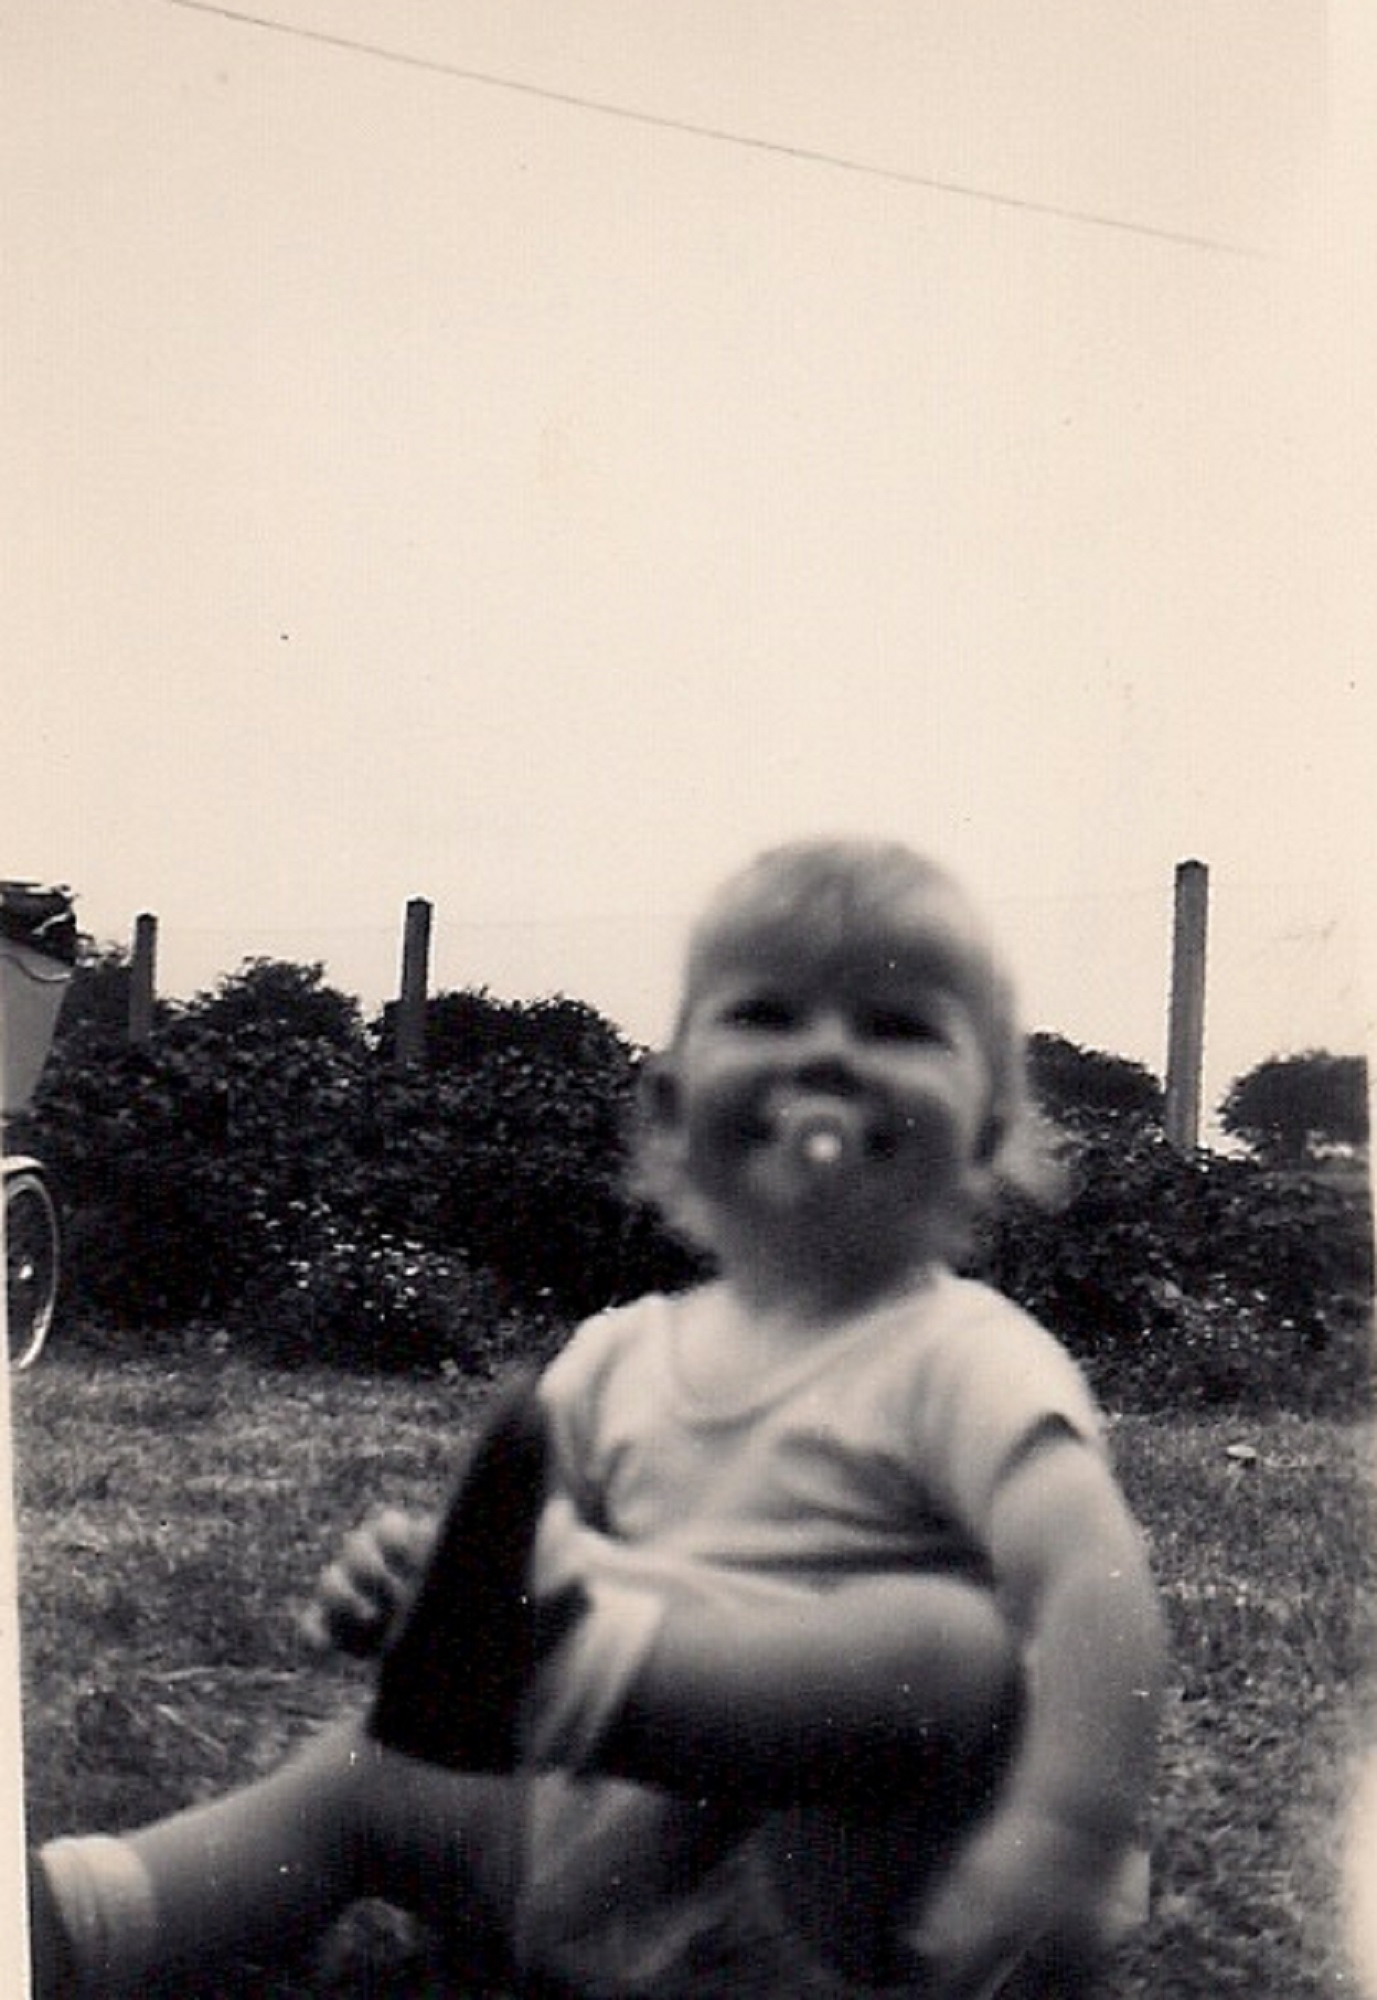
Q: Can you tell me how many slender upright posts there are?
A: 3